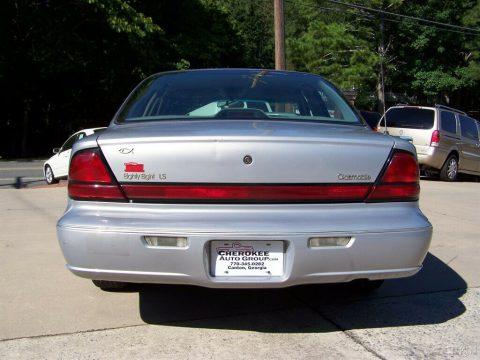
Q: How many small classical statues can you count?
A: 0